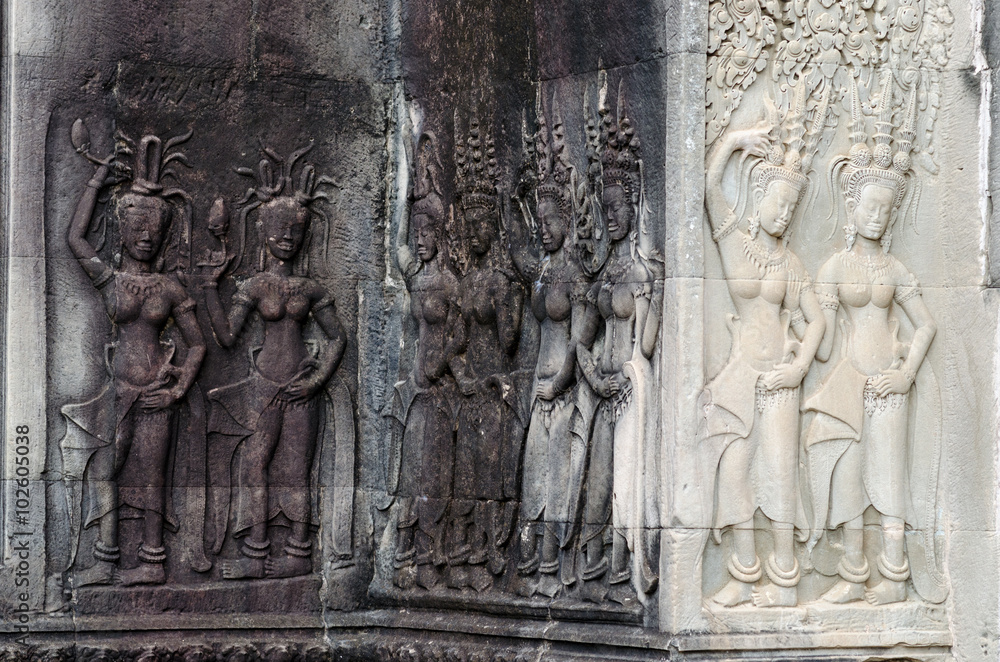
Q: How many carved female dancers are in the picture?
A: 8